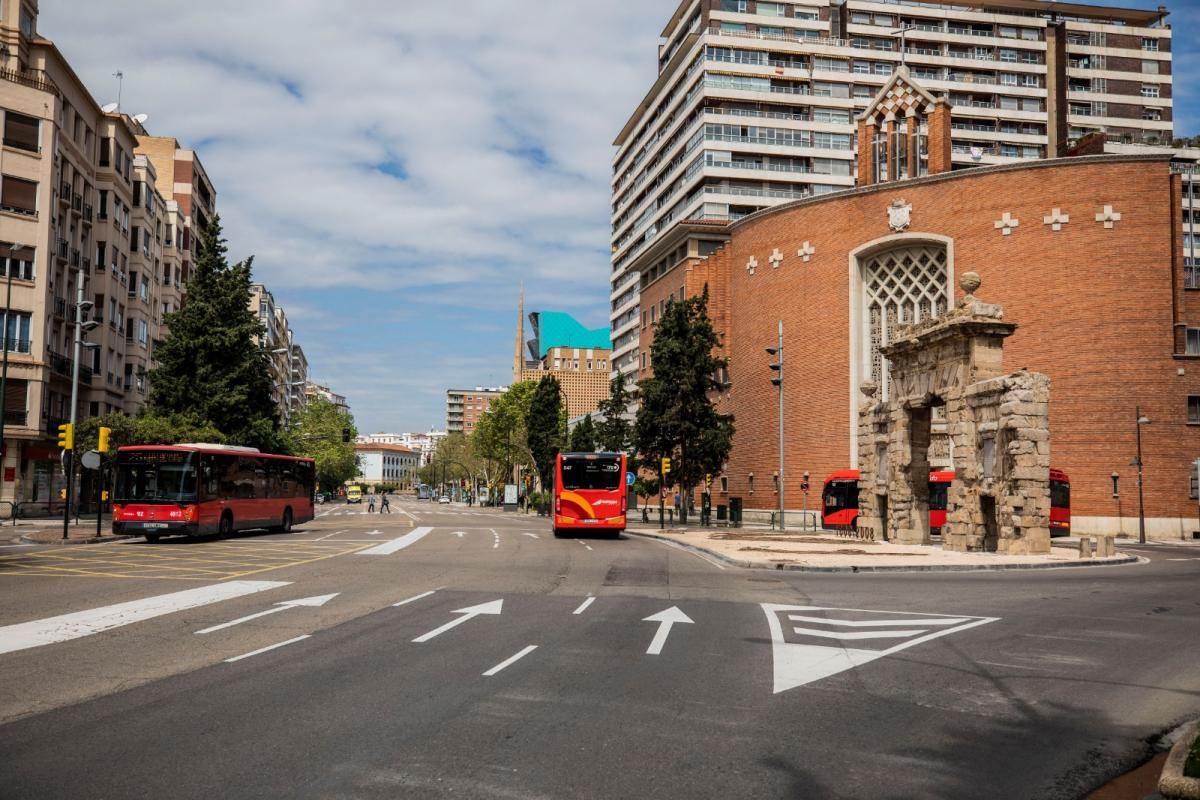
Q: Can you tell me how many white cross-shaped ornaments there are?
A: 6